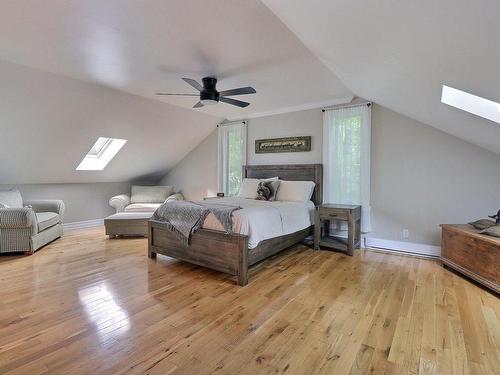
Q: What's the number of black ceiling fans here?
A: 1